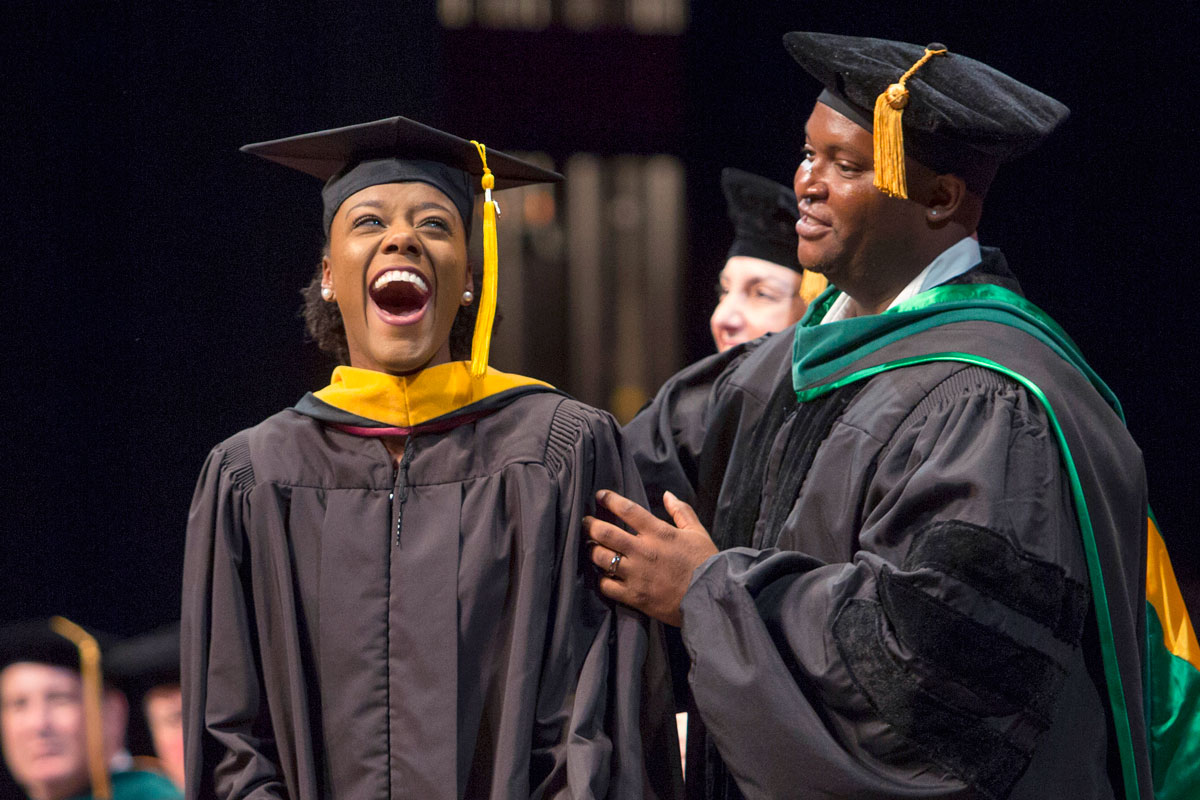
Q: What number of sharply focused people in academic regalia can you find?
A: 2